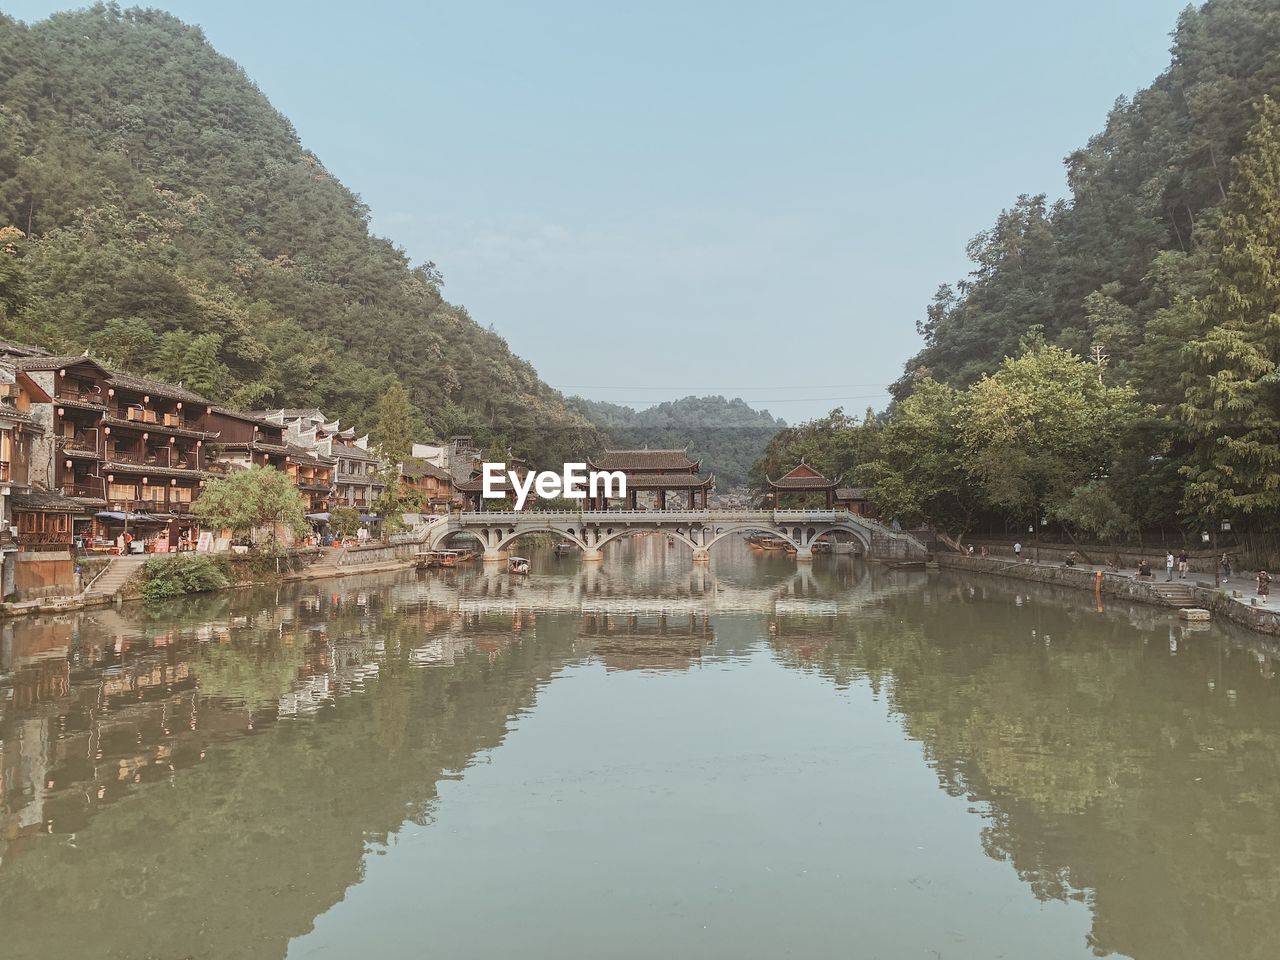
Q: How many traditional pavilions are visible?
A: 3